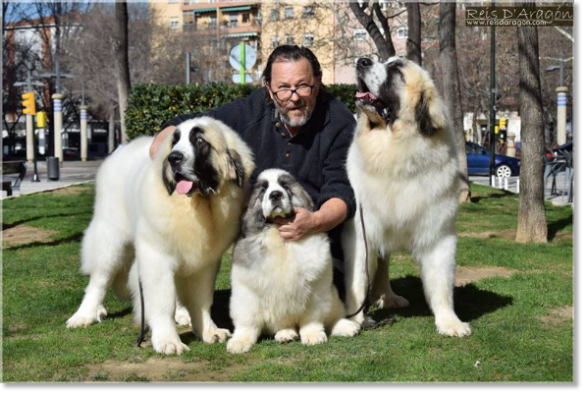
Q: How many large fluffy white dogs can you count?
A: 3